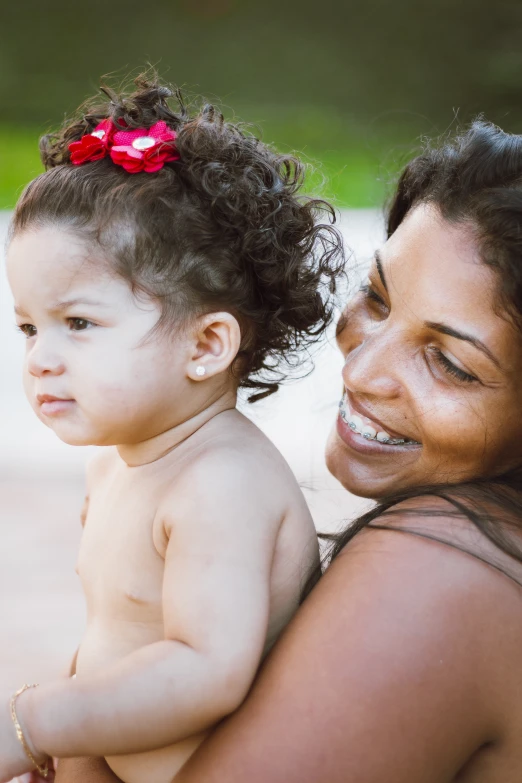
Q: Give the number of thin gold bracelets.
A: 1